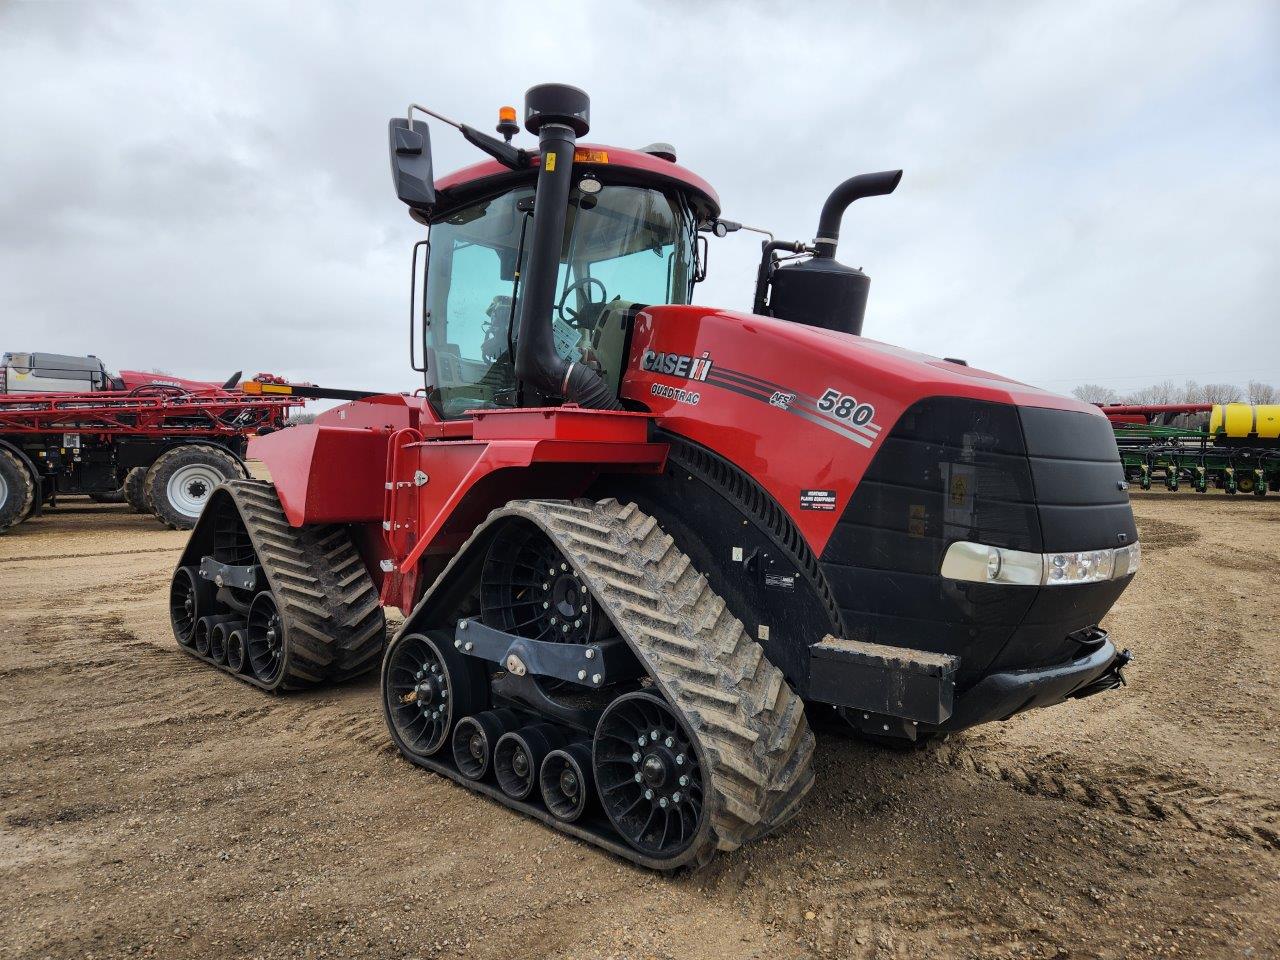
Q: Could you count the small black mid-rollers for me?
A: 6